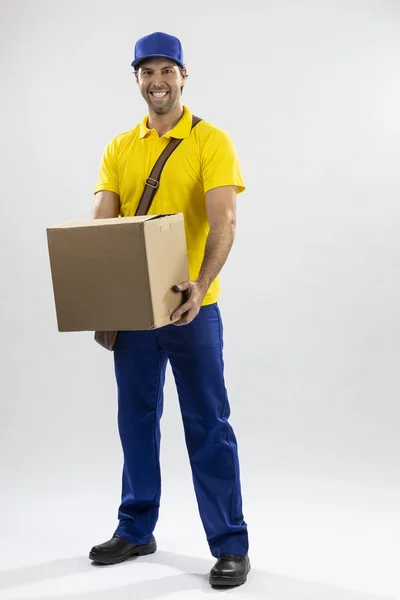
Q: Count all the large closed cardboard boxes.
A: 1